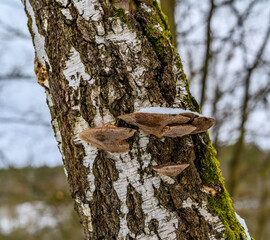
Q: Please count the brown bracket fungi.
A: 3